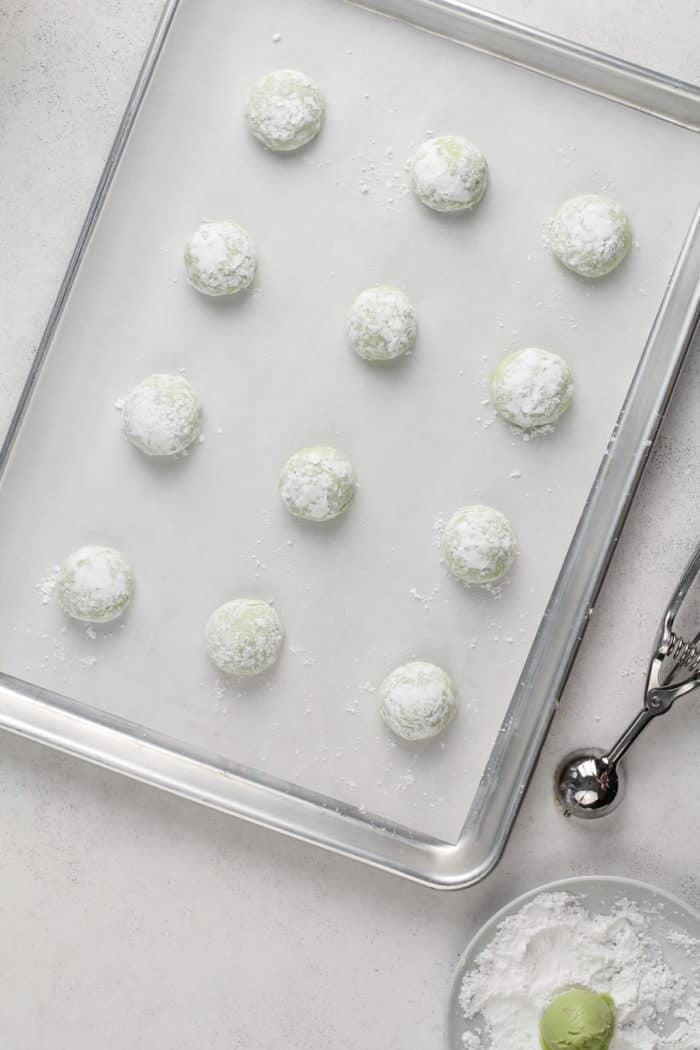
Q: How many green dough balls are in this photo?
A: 13